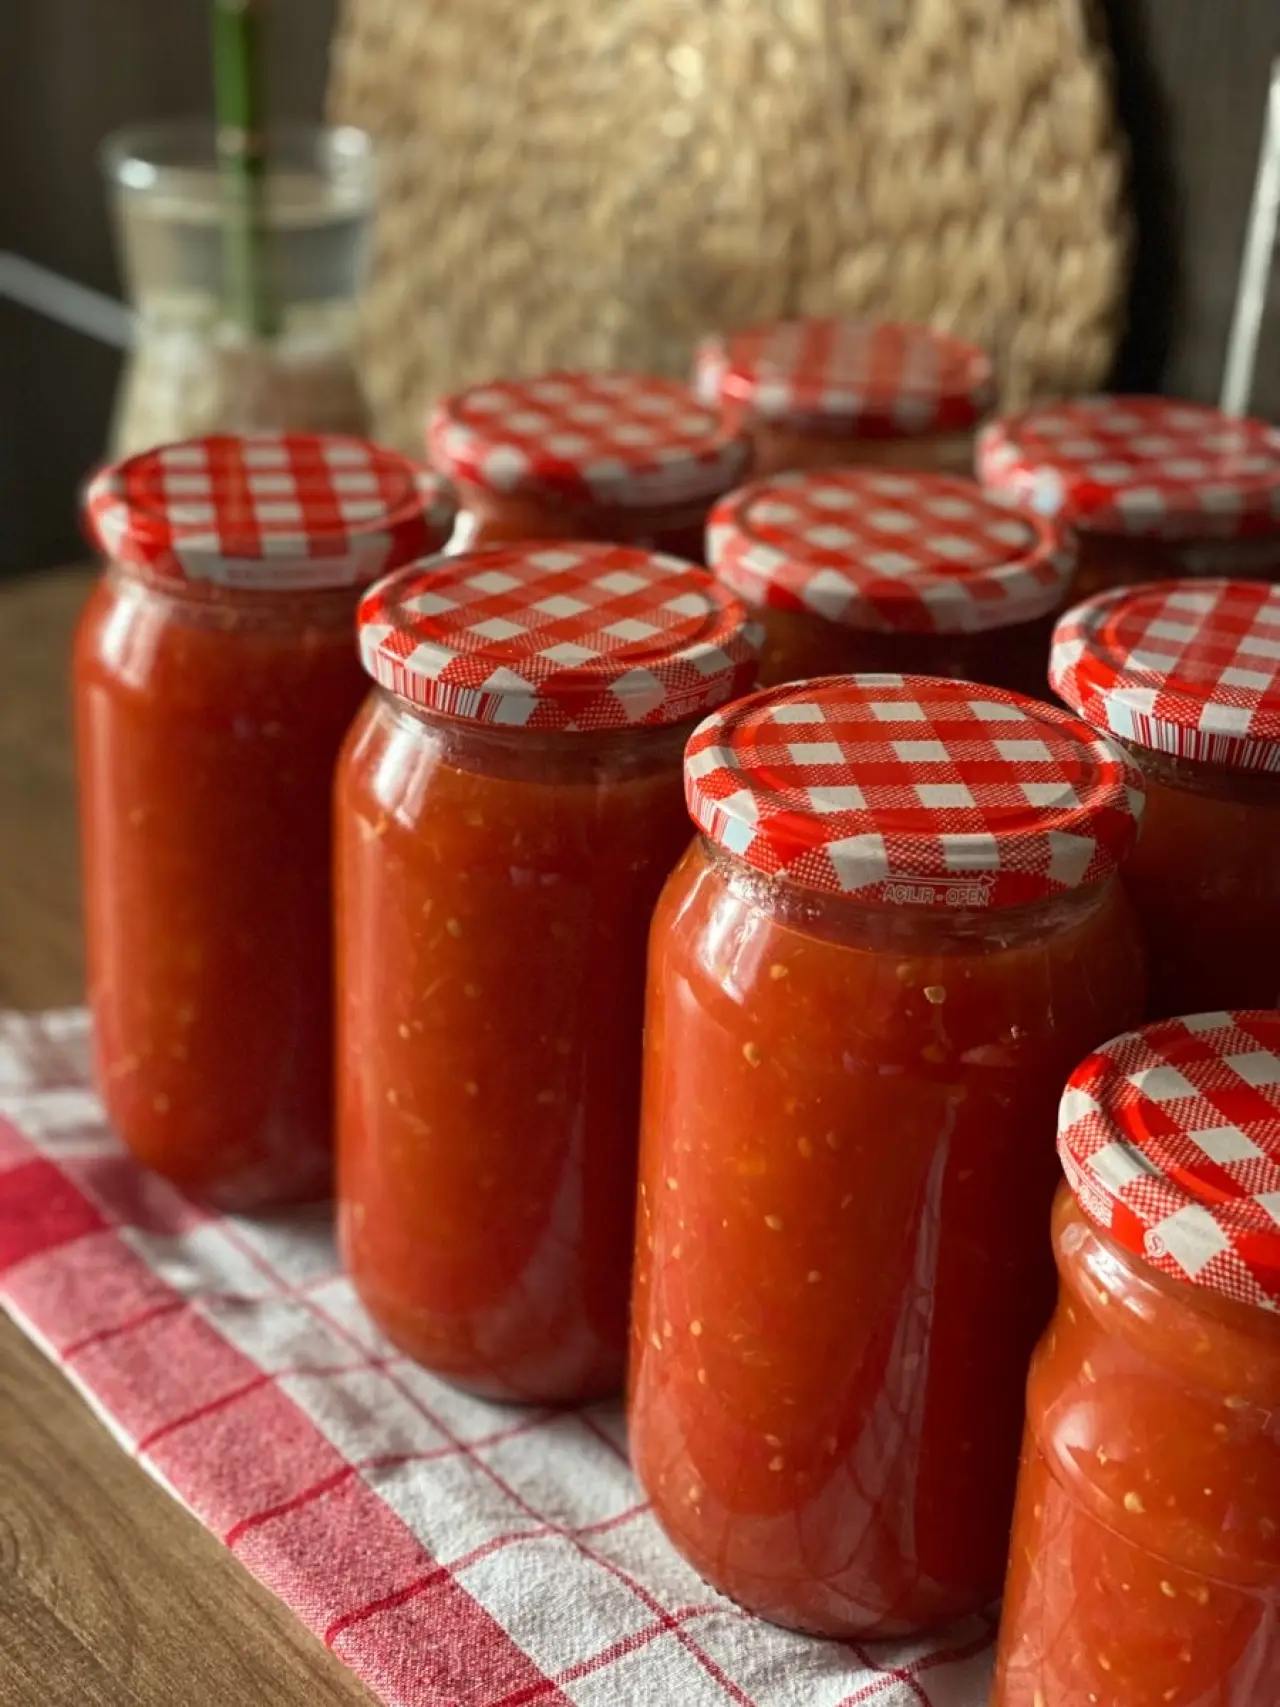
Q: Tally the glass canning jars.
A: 9